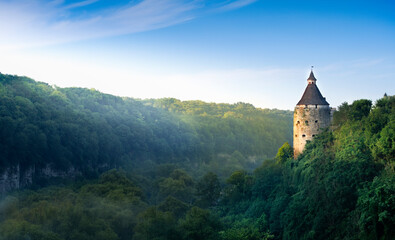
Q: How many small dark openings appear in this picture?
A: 6